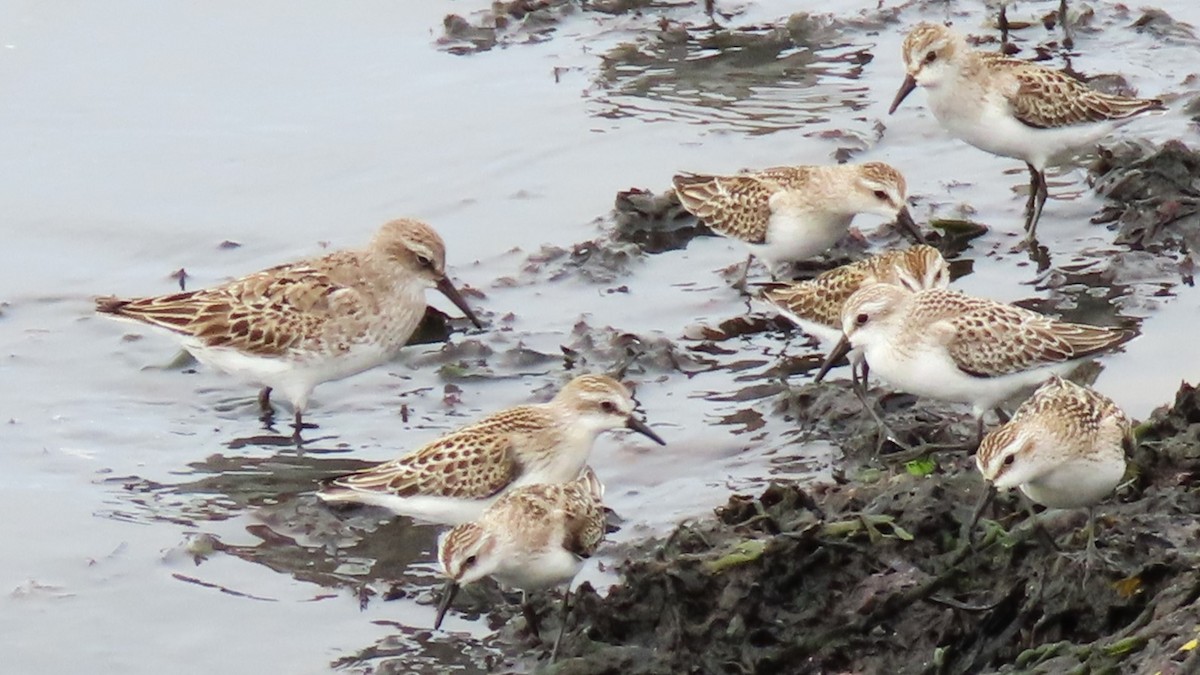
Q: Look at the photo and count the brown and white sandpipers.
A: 8